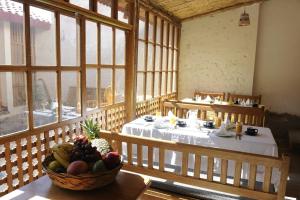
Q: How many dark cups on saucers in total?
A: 4